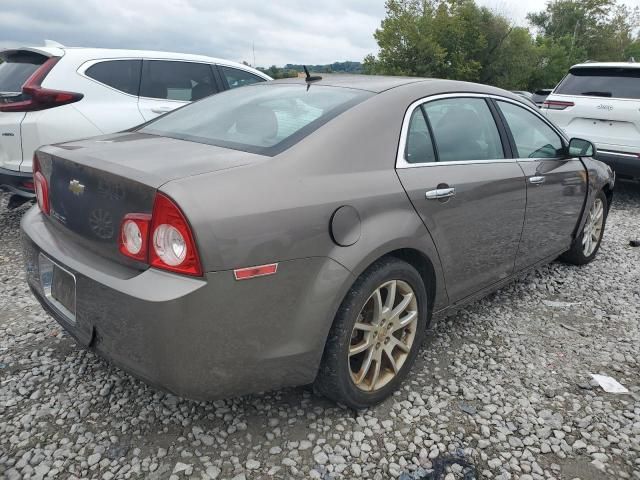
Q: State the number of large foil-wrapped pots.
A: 0